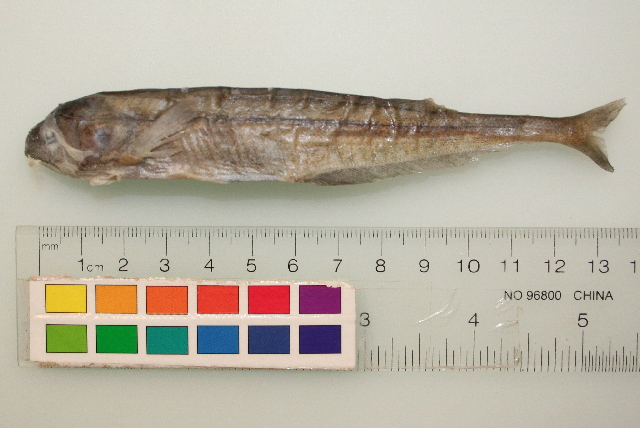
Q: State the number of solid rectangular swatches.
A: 12